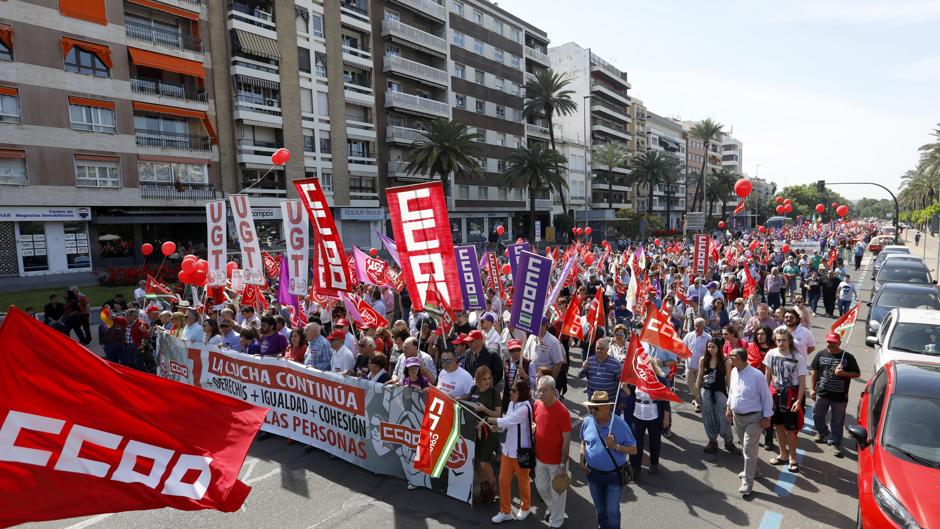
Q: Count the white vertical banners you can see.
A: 3